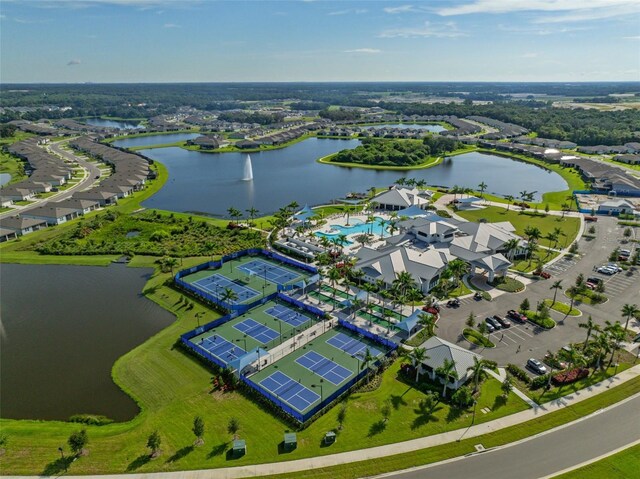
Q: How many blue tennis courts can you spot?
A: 8